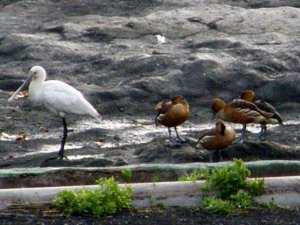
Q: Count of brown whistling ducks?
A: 4